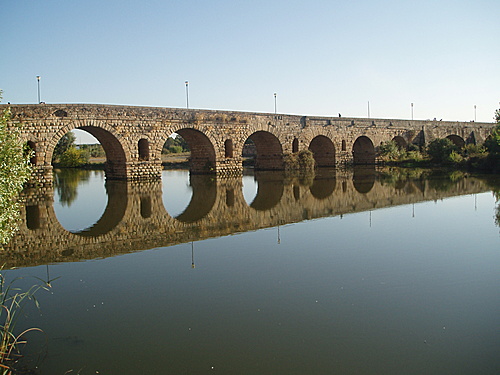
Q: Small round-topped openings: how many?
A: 5